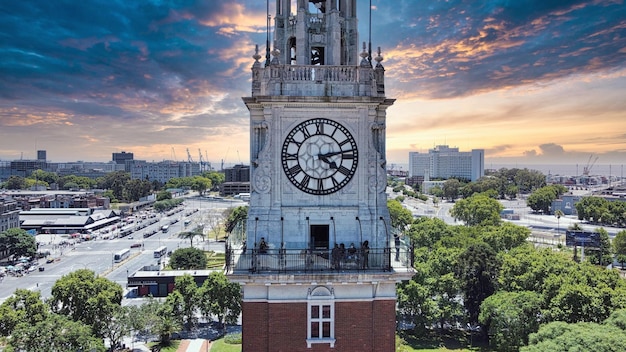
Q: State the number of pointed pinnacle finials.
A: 4